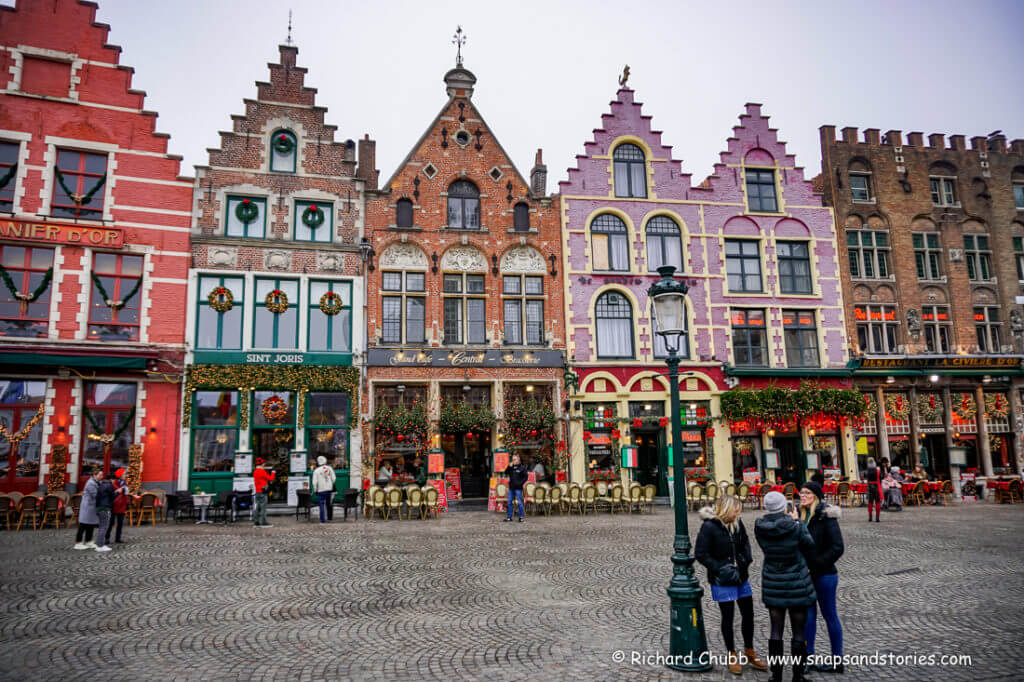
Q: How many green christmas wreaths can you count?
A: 3